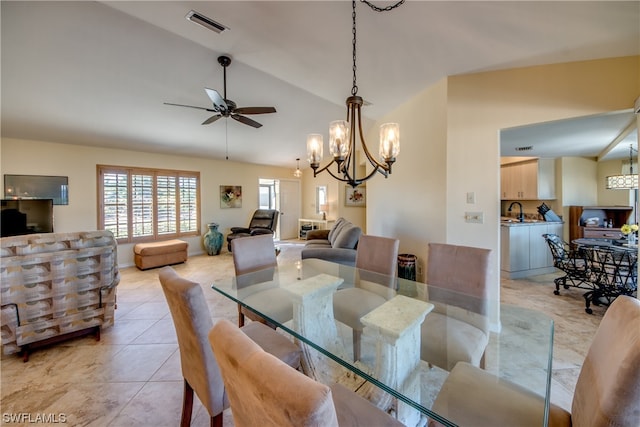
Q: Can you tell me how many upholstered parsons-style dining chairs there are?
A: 6